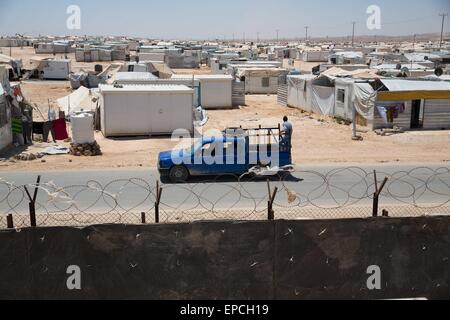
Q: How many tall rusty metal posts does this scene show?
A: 4